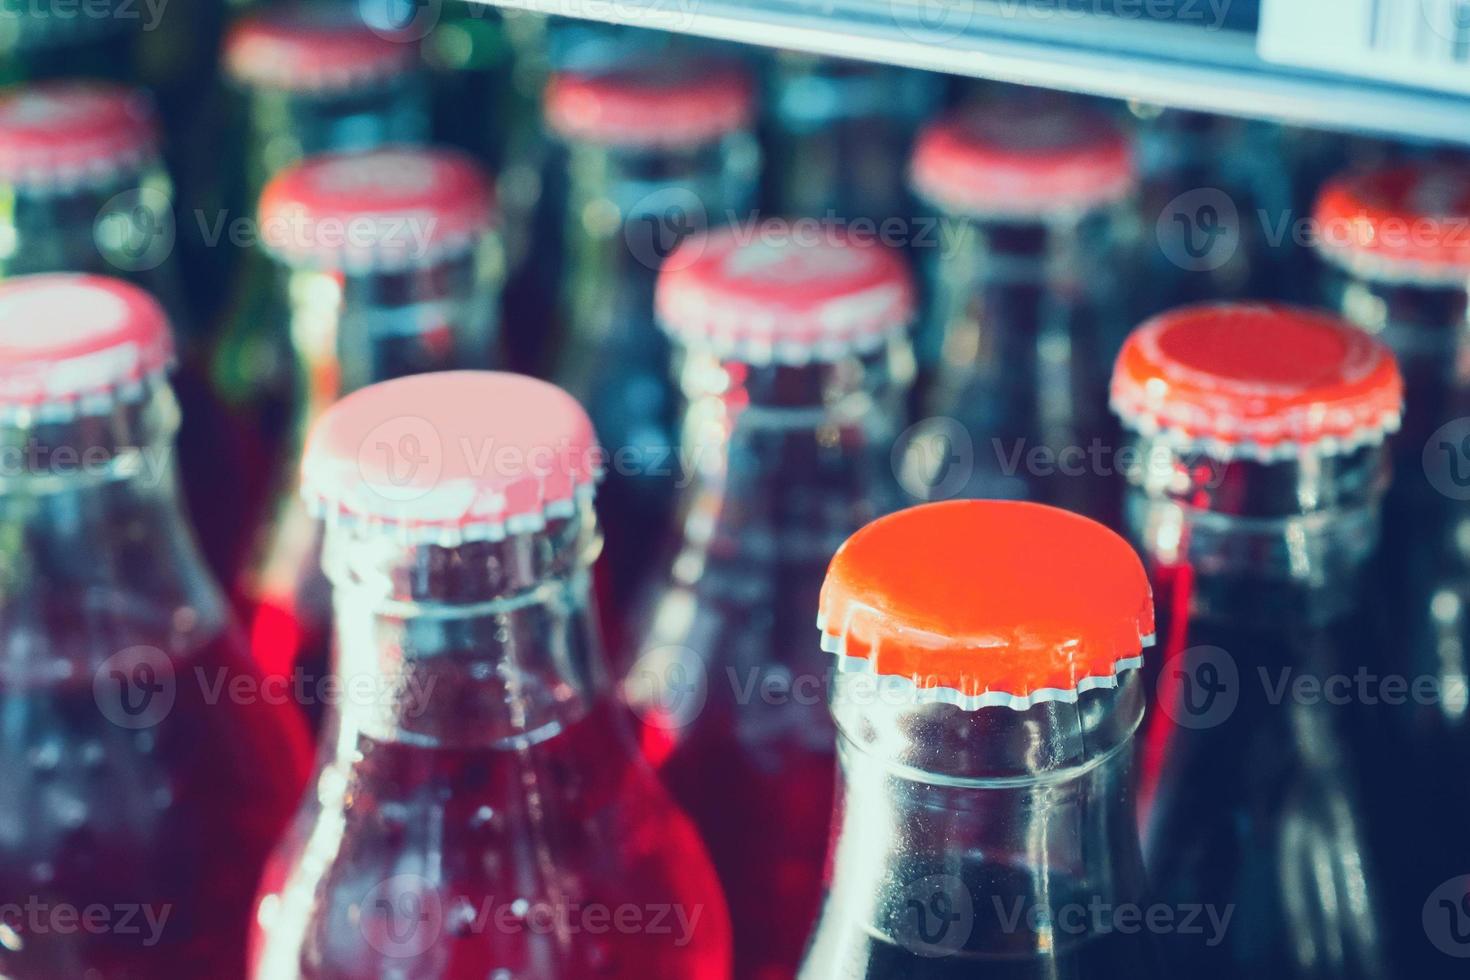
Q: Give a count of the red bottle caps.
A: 11